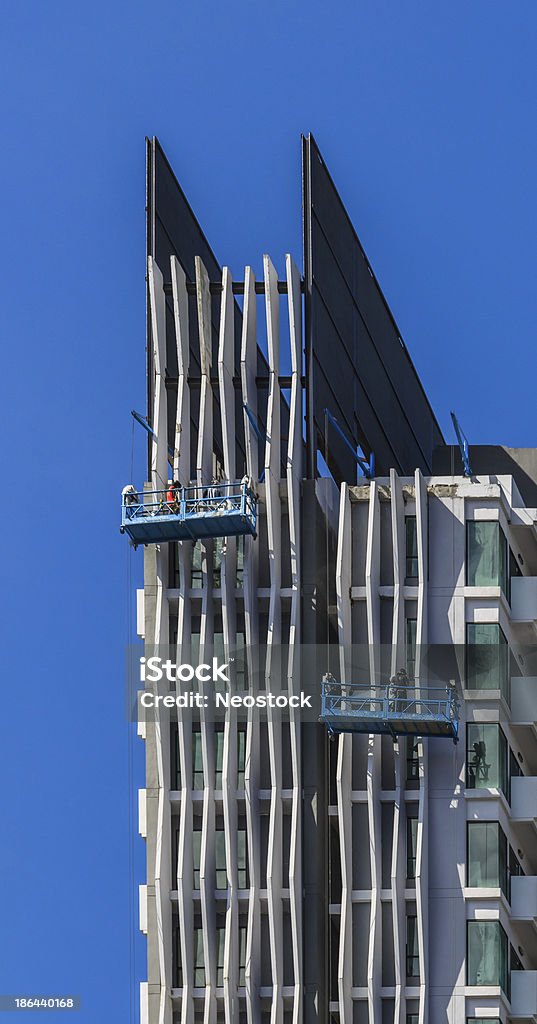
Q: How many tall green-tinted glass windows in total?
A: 5